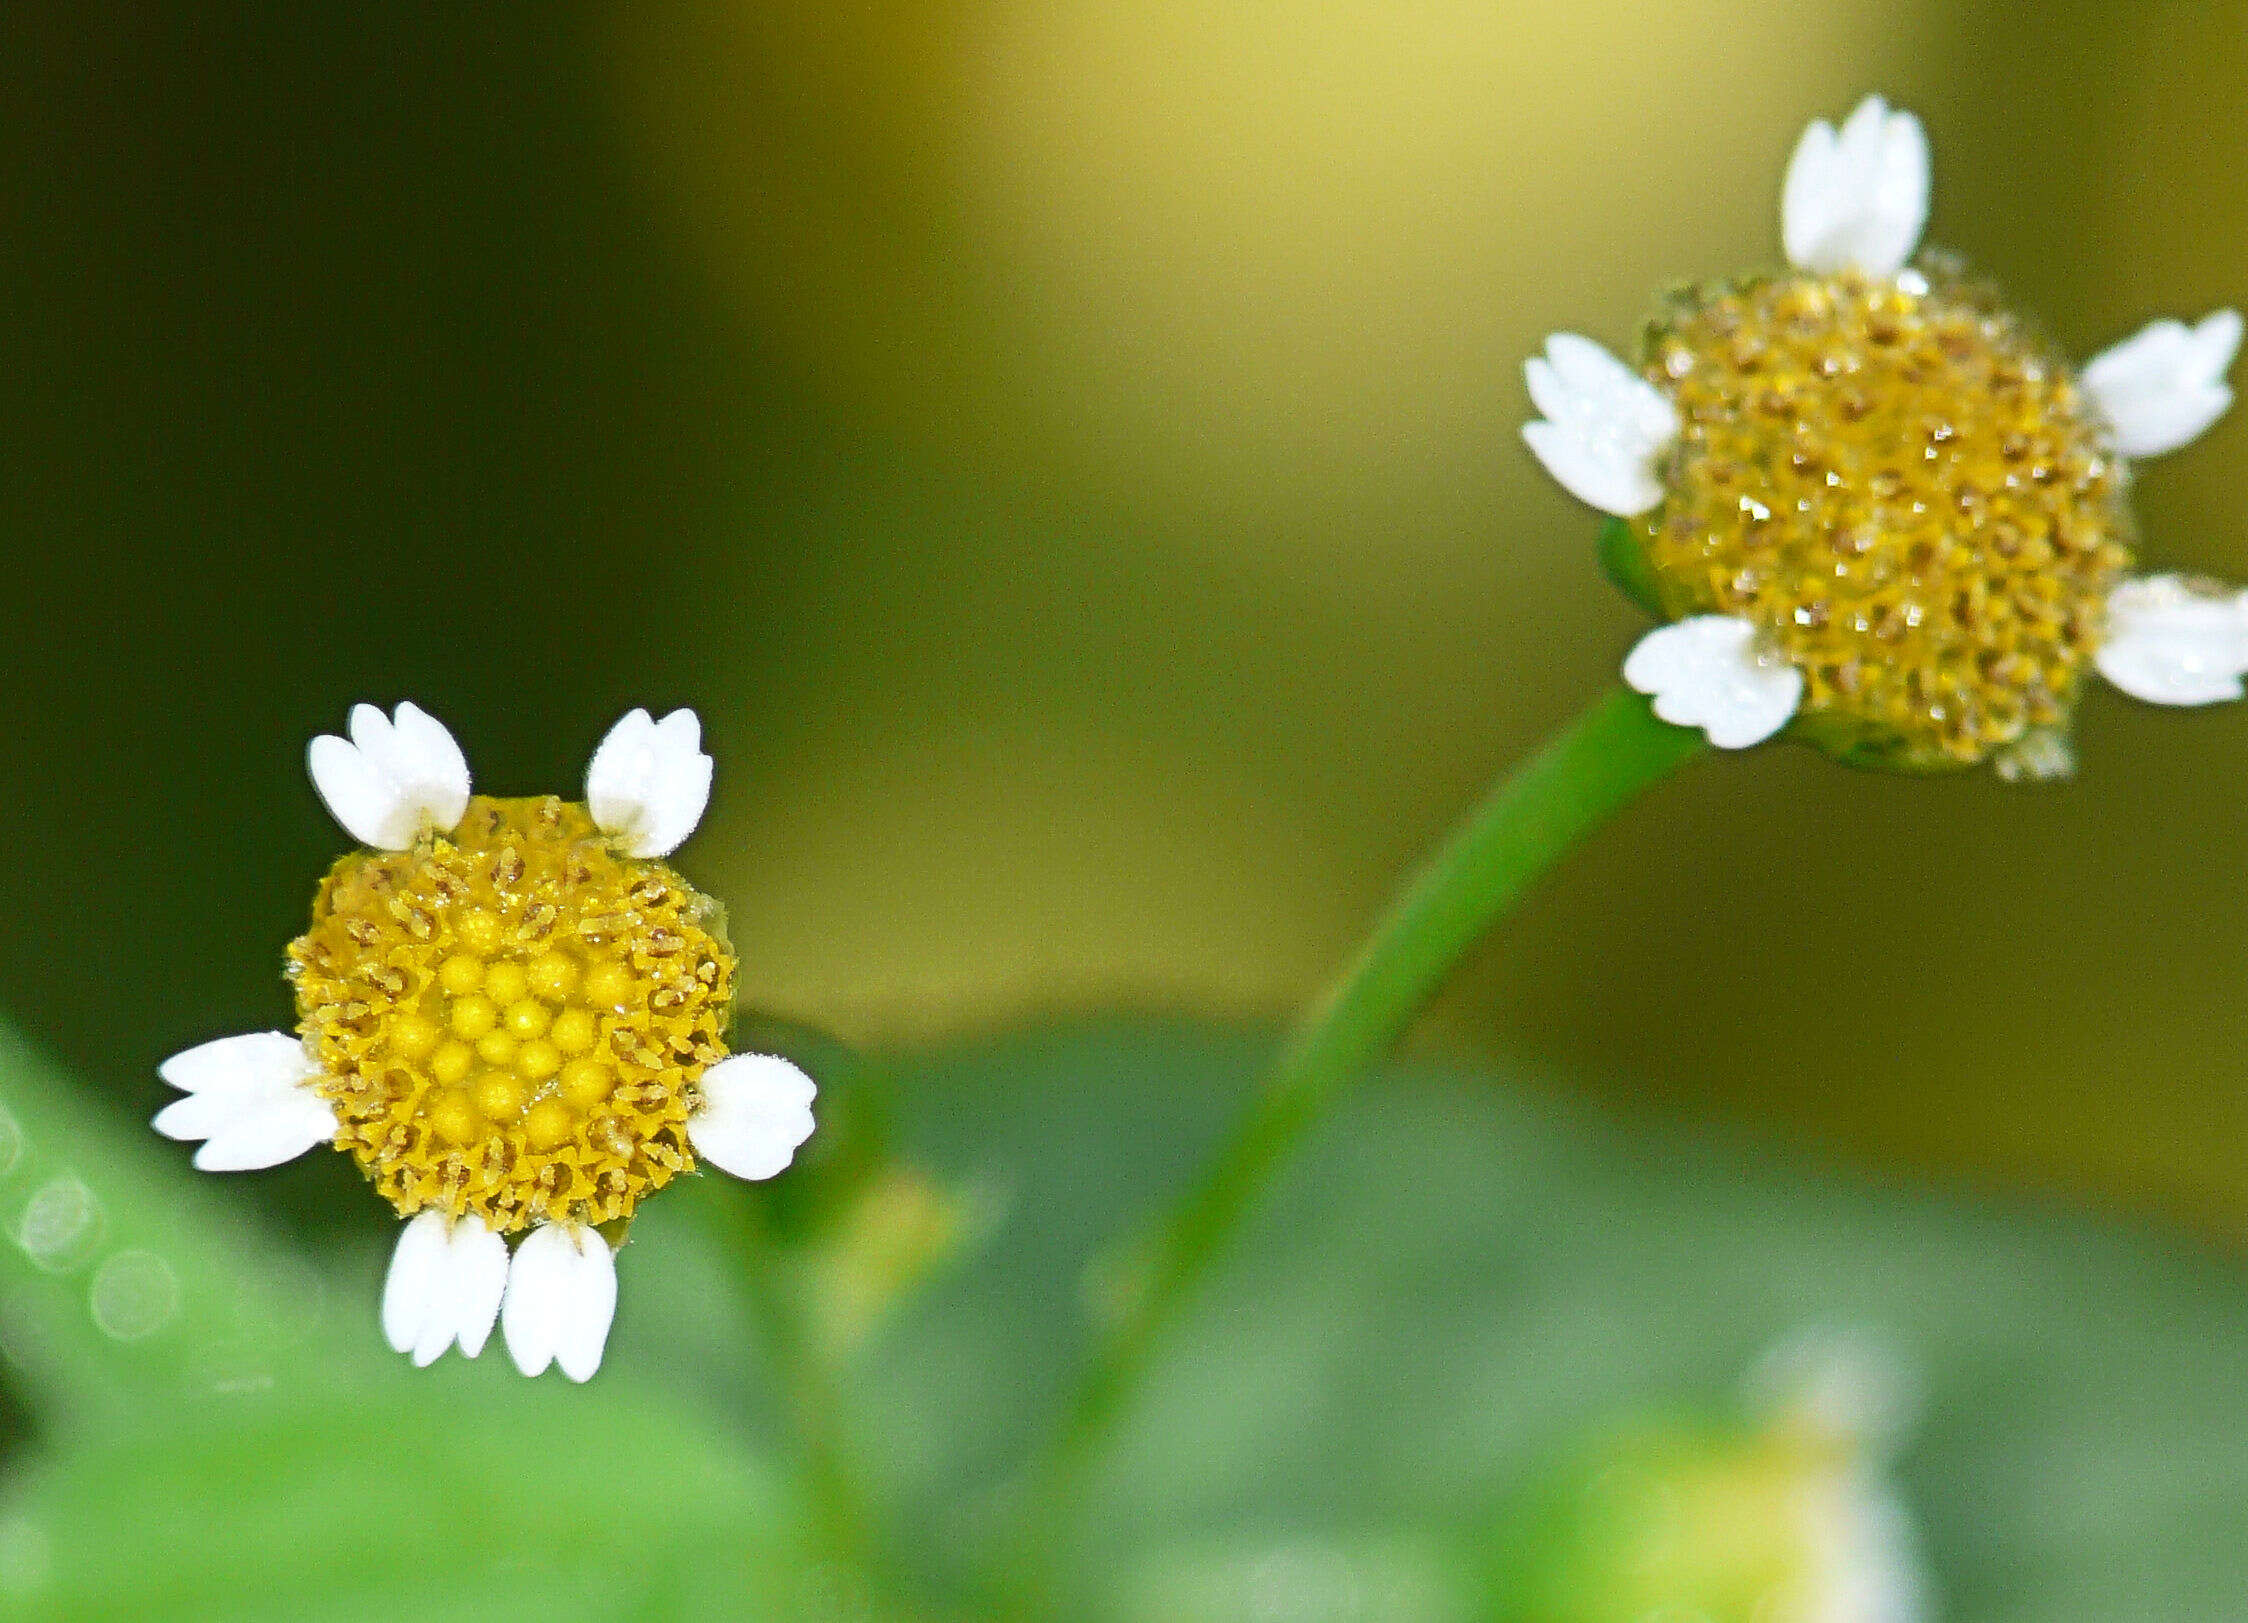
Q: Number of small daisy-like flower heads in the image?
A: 2